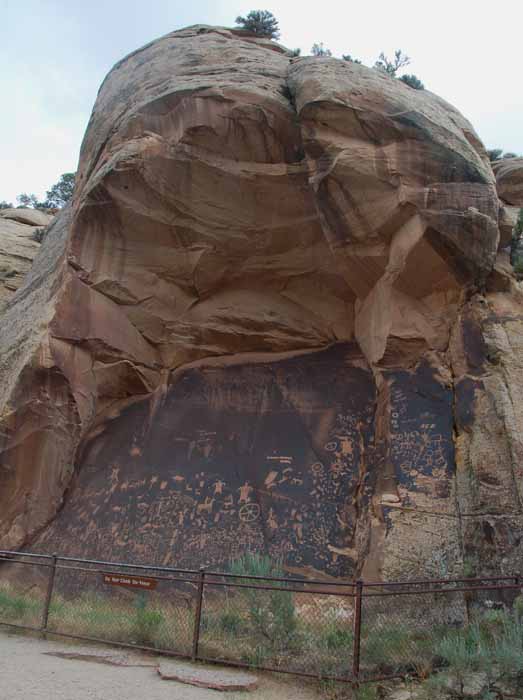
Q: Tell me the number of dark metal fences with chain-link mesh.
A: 1